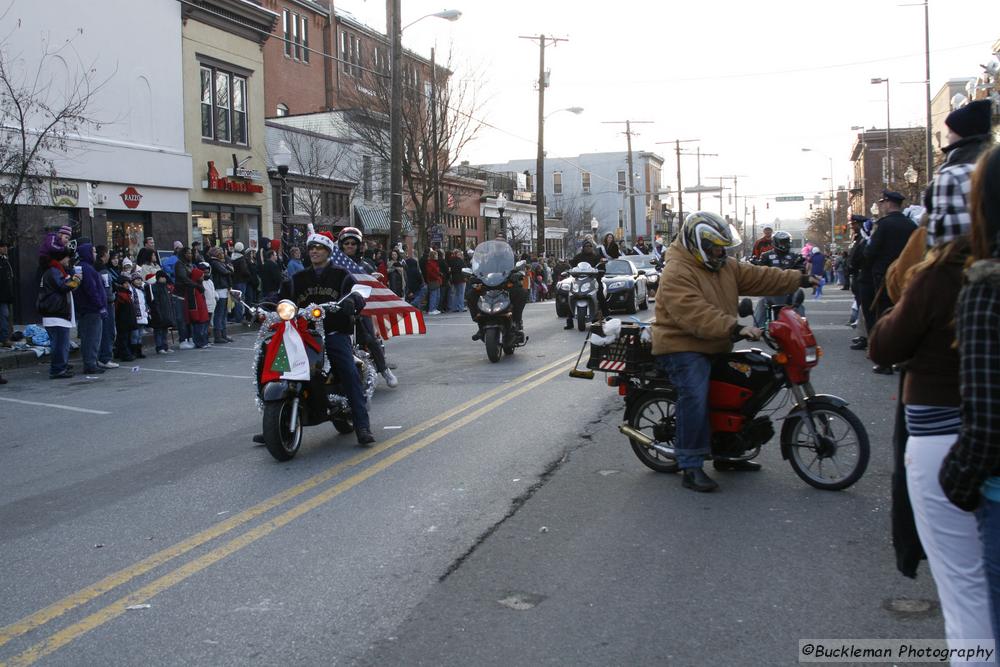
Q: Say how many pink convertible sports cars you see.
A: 0